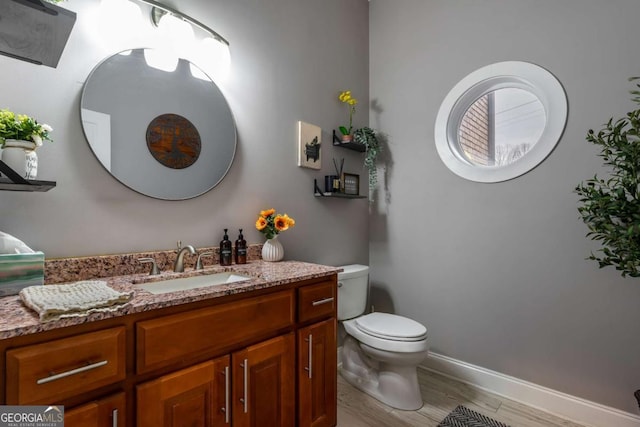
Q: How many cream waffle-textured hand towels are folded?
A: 1